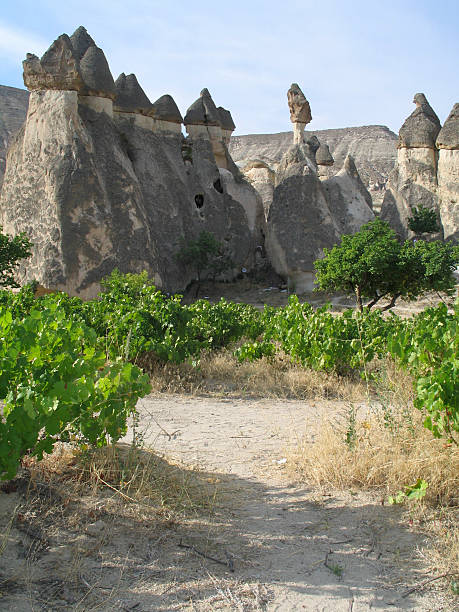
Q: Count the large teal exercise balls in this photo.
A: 0